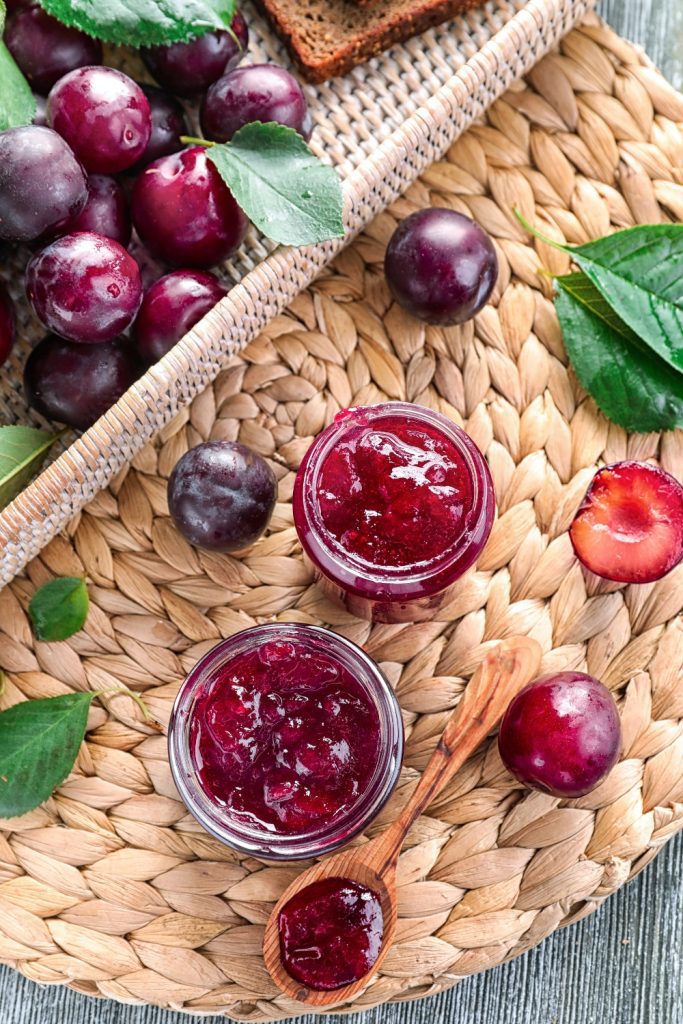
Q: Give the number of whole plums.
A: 15